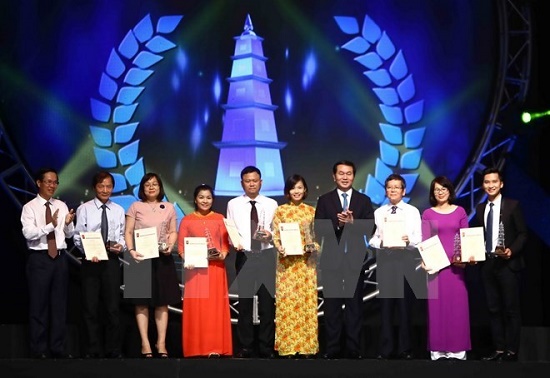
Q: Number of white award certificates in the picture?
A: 8